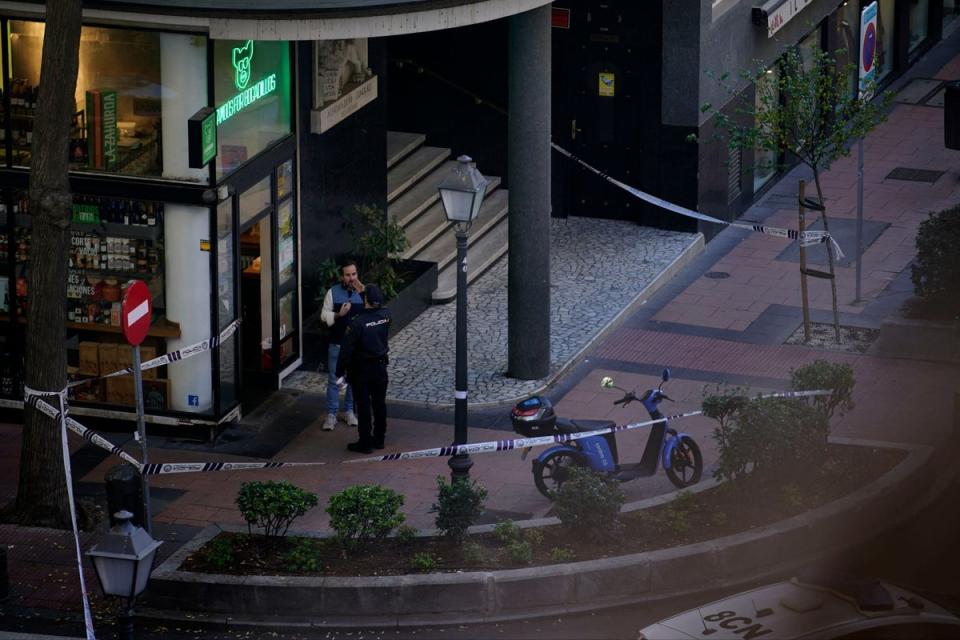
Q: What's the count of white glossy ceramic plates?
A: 0